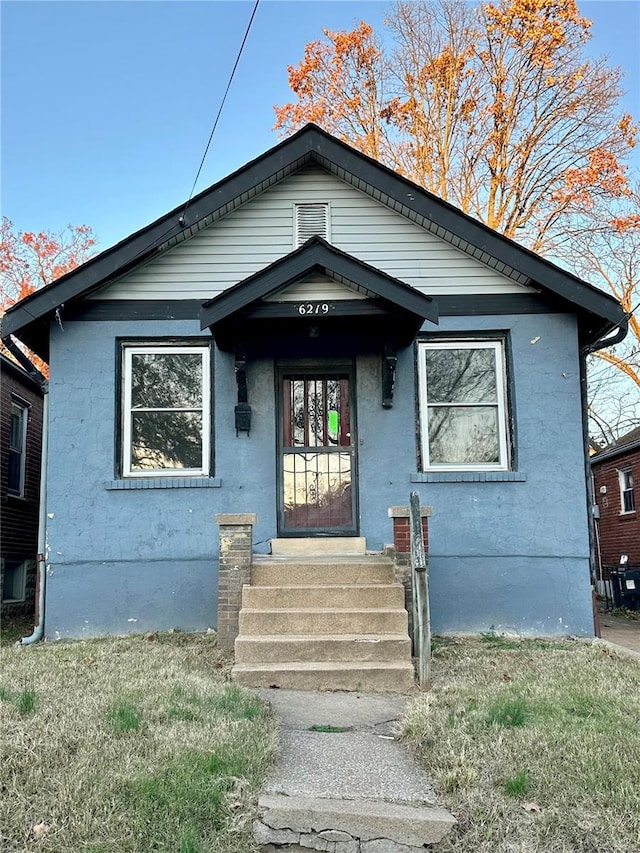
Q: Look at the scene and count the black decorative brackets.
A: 2